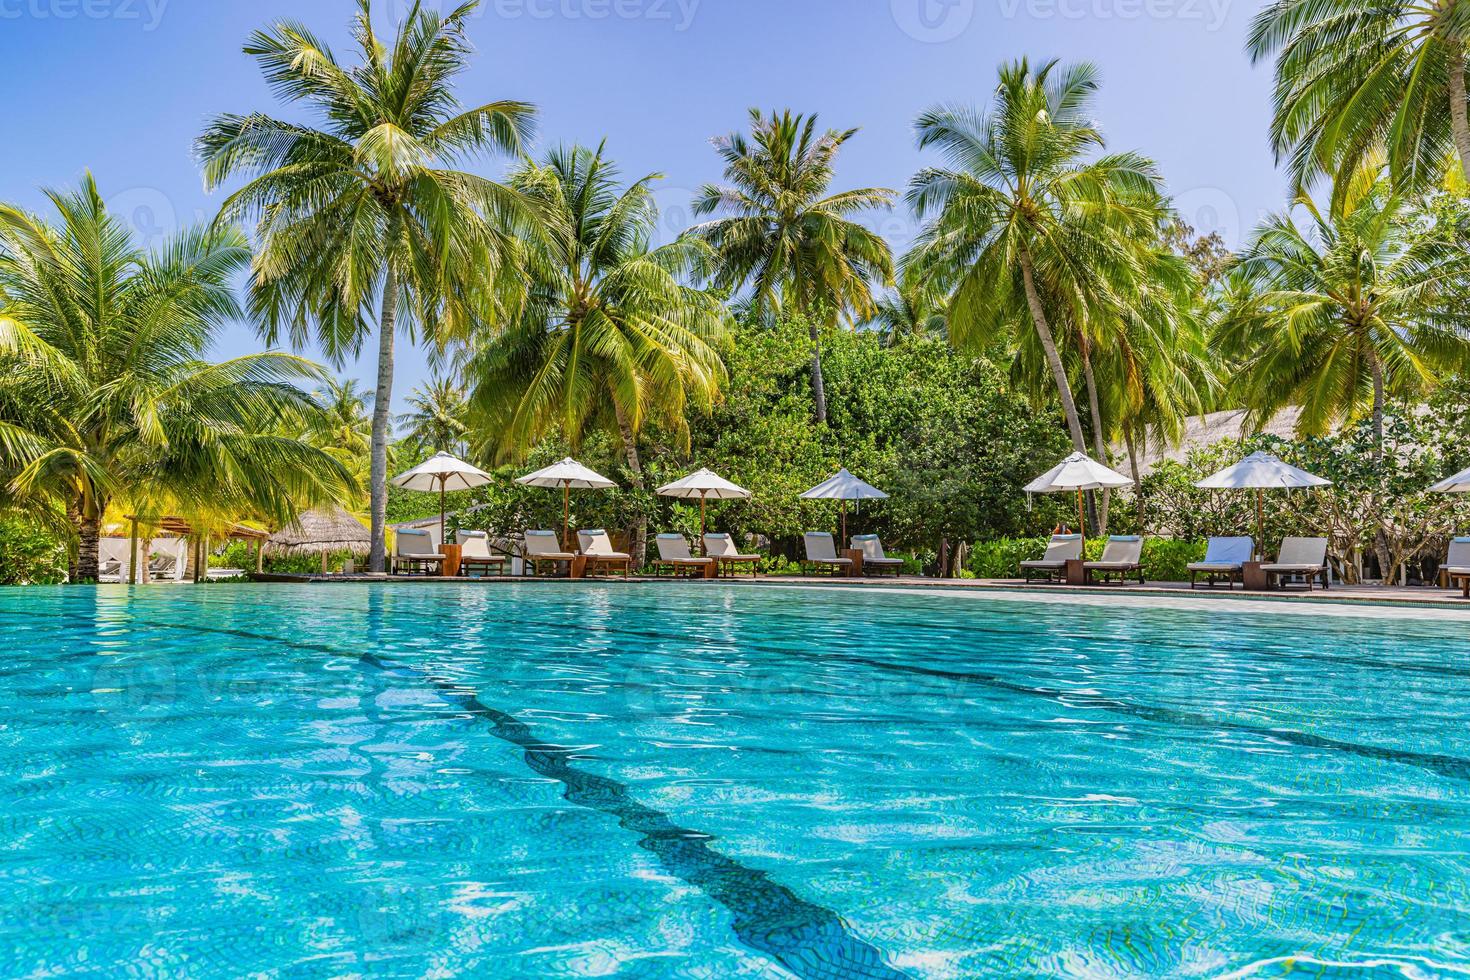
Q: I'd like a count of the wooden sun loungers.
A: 13